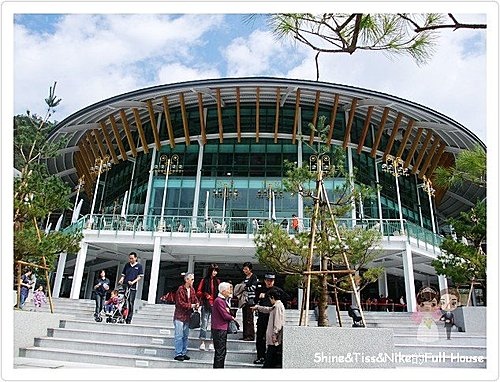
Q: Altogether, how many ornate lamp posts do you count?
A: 8